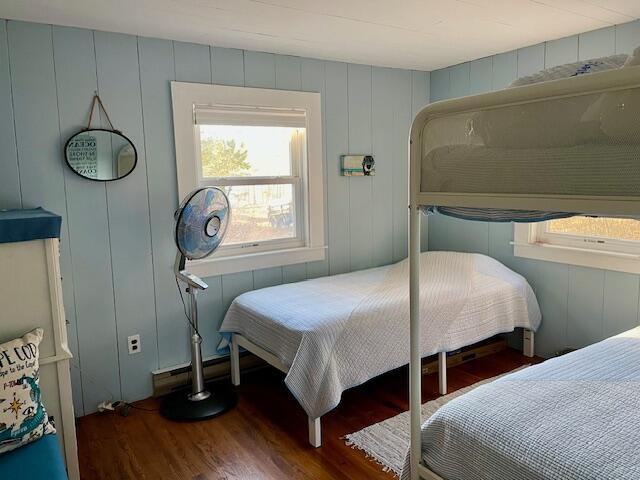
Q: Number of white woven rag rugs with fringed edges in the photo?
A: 1